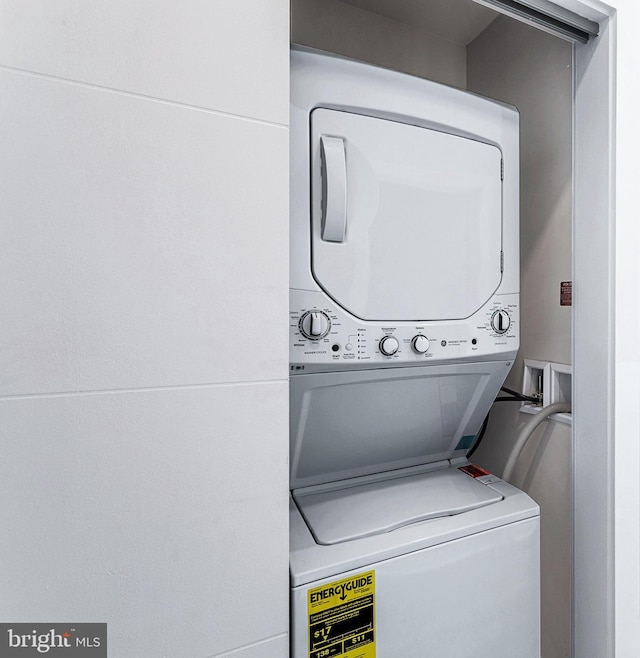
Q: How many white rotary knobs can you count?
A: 4